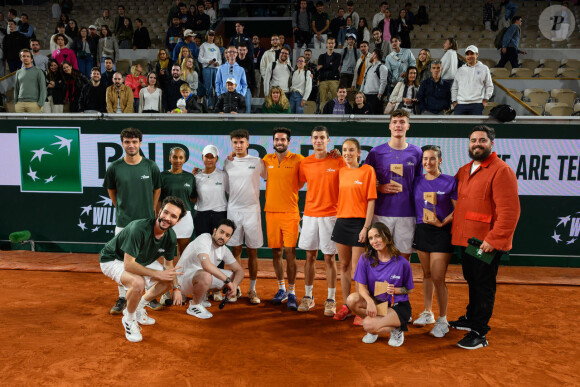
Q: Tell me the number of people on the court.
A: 13